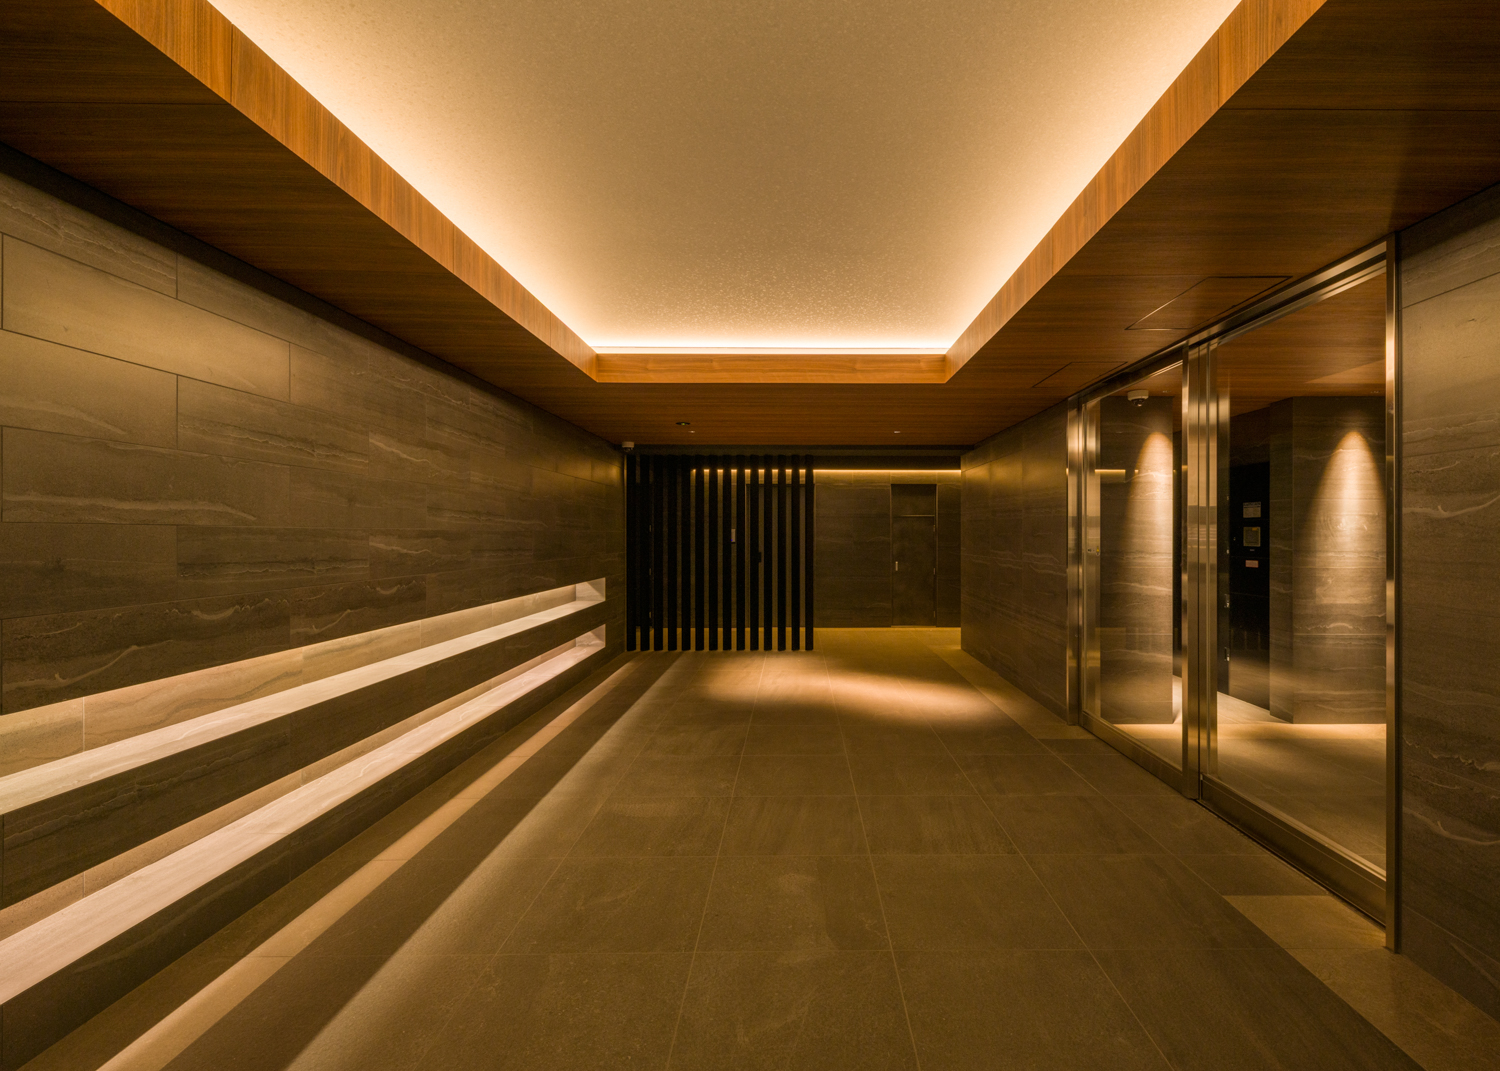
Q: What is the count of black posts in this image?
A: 14